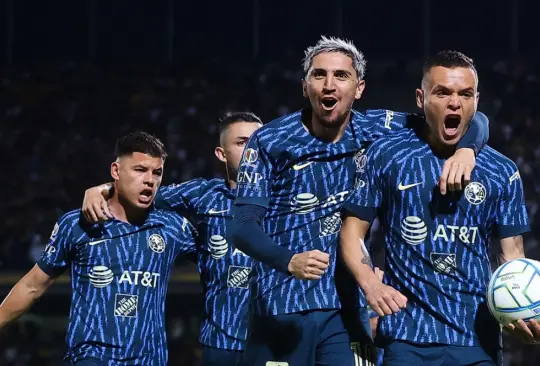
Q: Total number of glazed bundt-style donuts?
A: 0